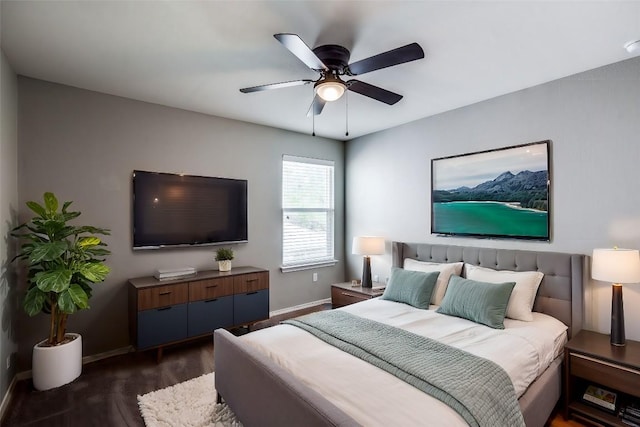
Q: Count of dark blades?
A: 2